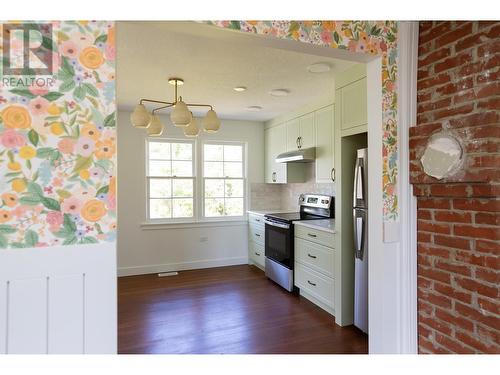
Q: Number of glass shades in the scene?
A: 5